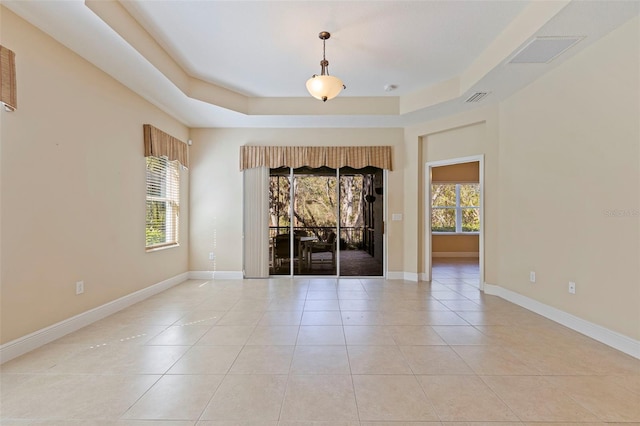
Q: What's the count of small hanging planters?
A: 2